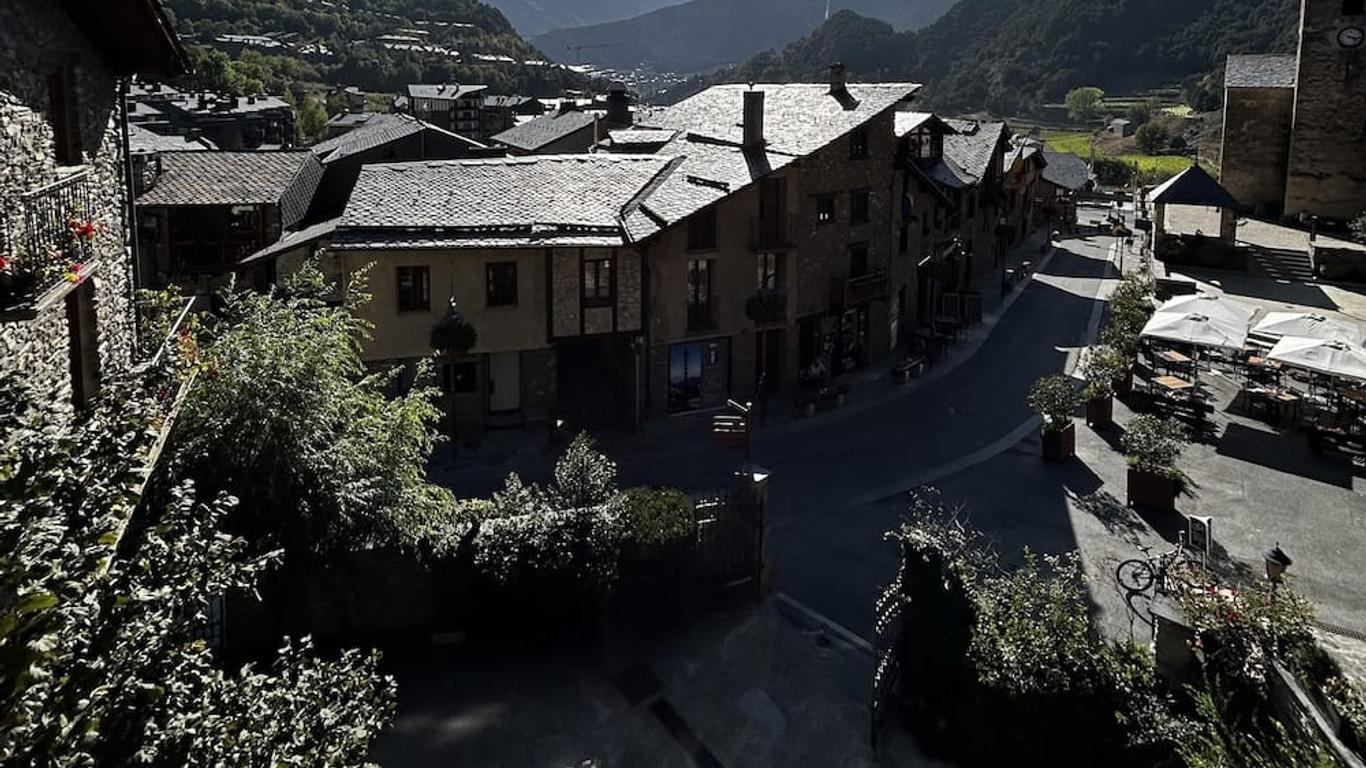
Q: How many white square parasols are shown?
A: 4